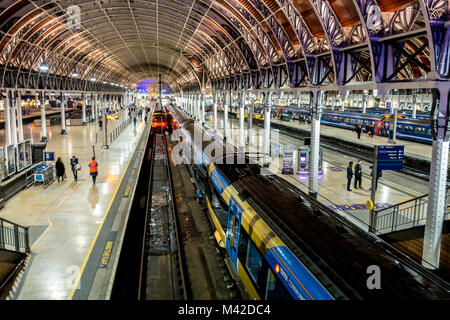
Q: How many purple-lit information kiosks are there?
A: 2